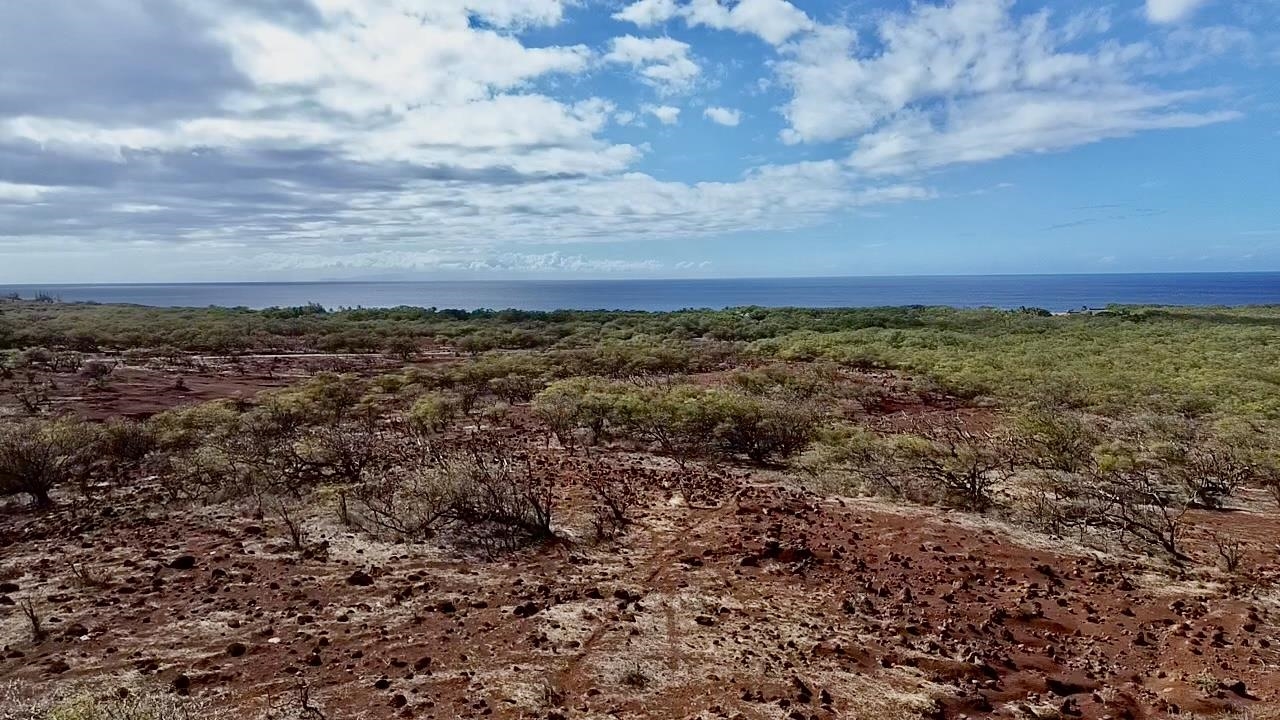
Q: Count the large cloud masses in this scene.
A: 2